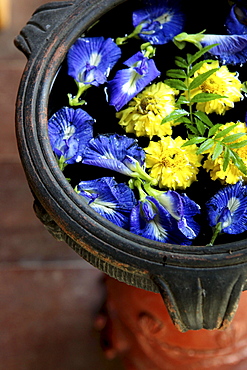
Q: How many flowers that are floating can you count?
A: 15